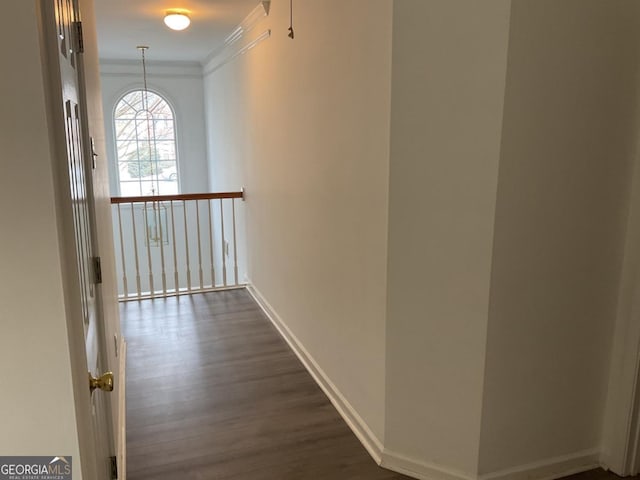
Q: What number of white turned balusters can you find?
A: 10